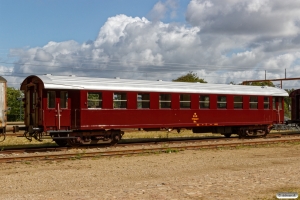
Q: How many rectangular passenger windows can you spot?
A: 10